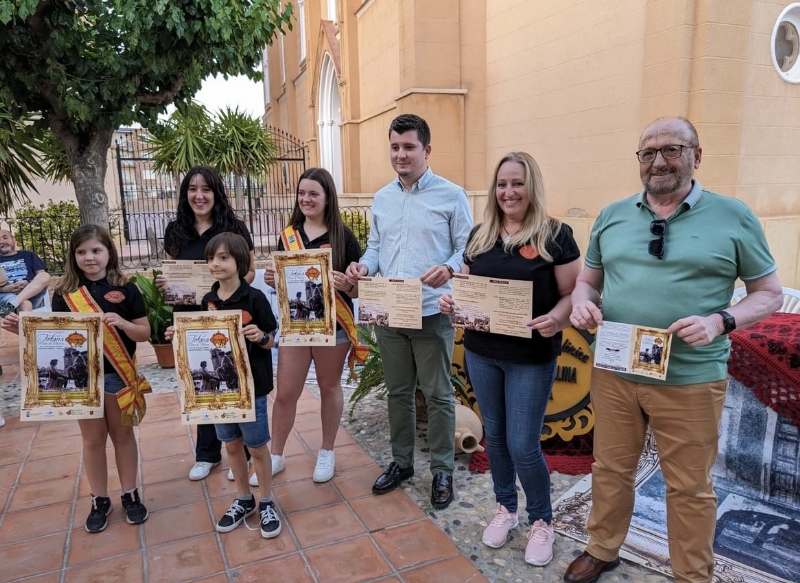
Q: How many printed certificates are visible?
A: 7